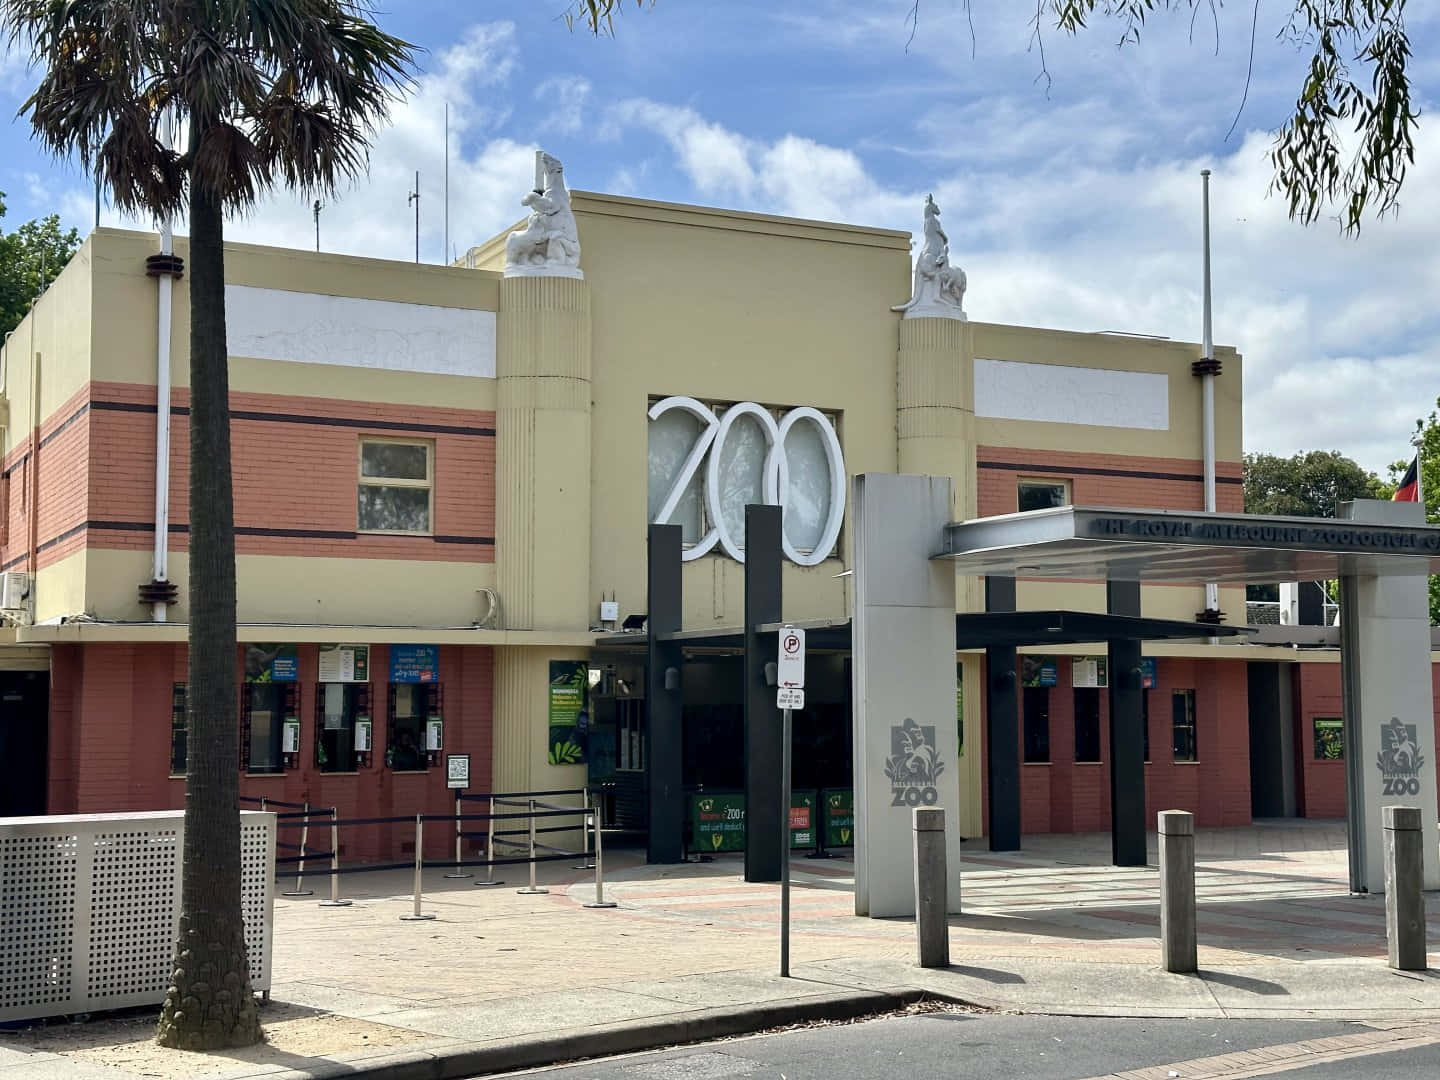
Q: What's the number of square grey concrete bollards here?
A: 3